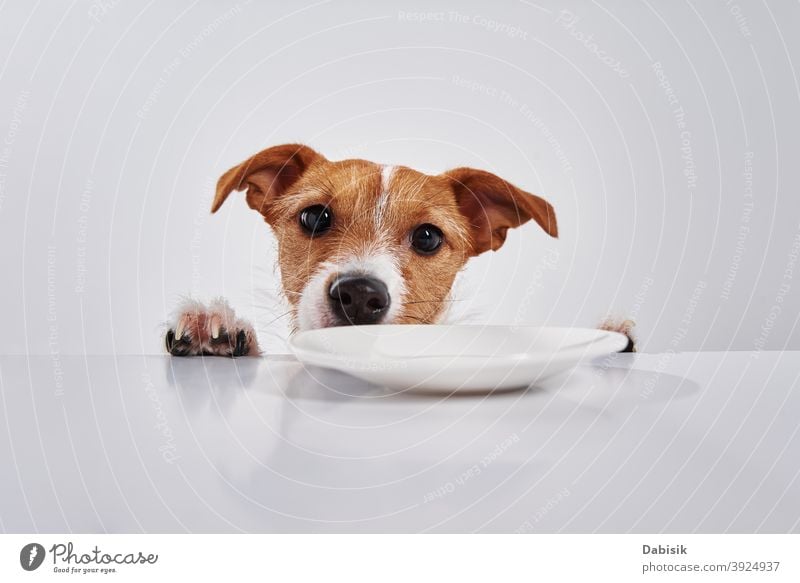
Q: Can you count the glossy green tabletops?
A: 0